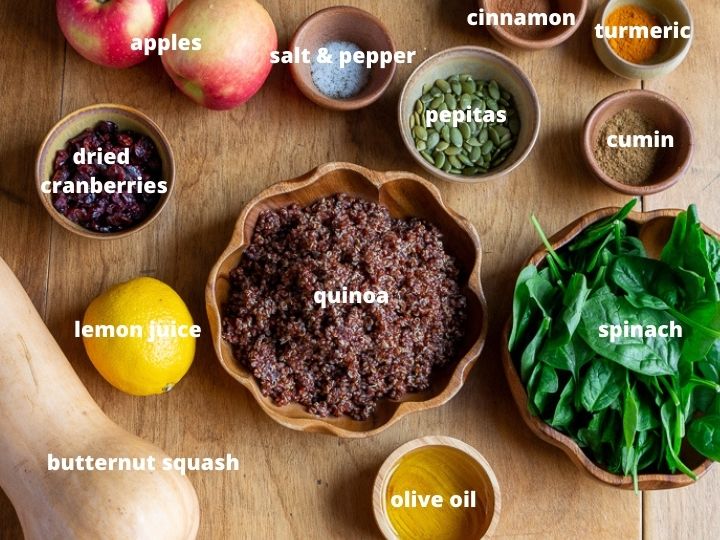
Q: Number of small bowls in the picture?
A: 7